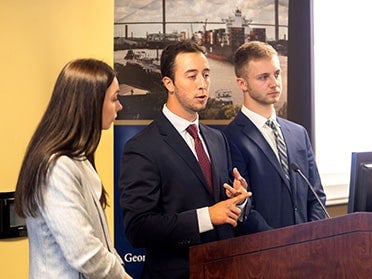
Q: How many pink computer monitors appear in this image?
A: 0